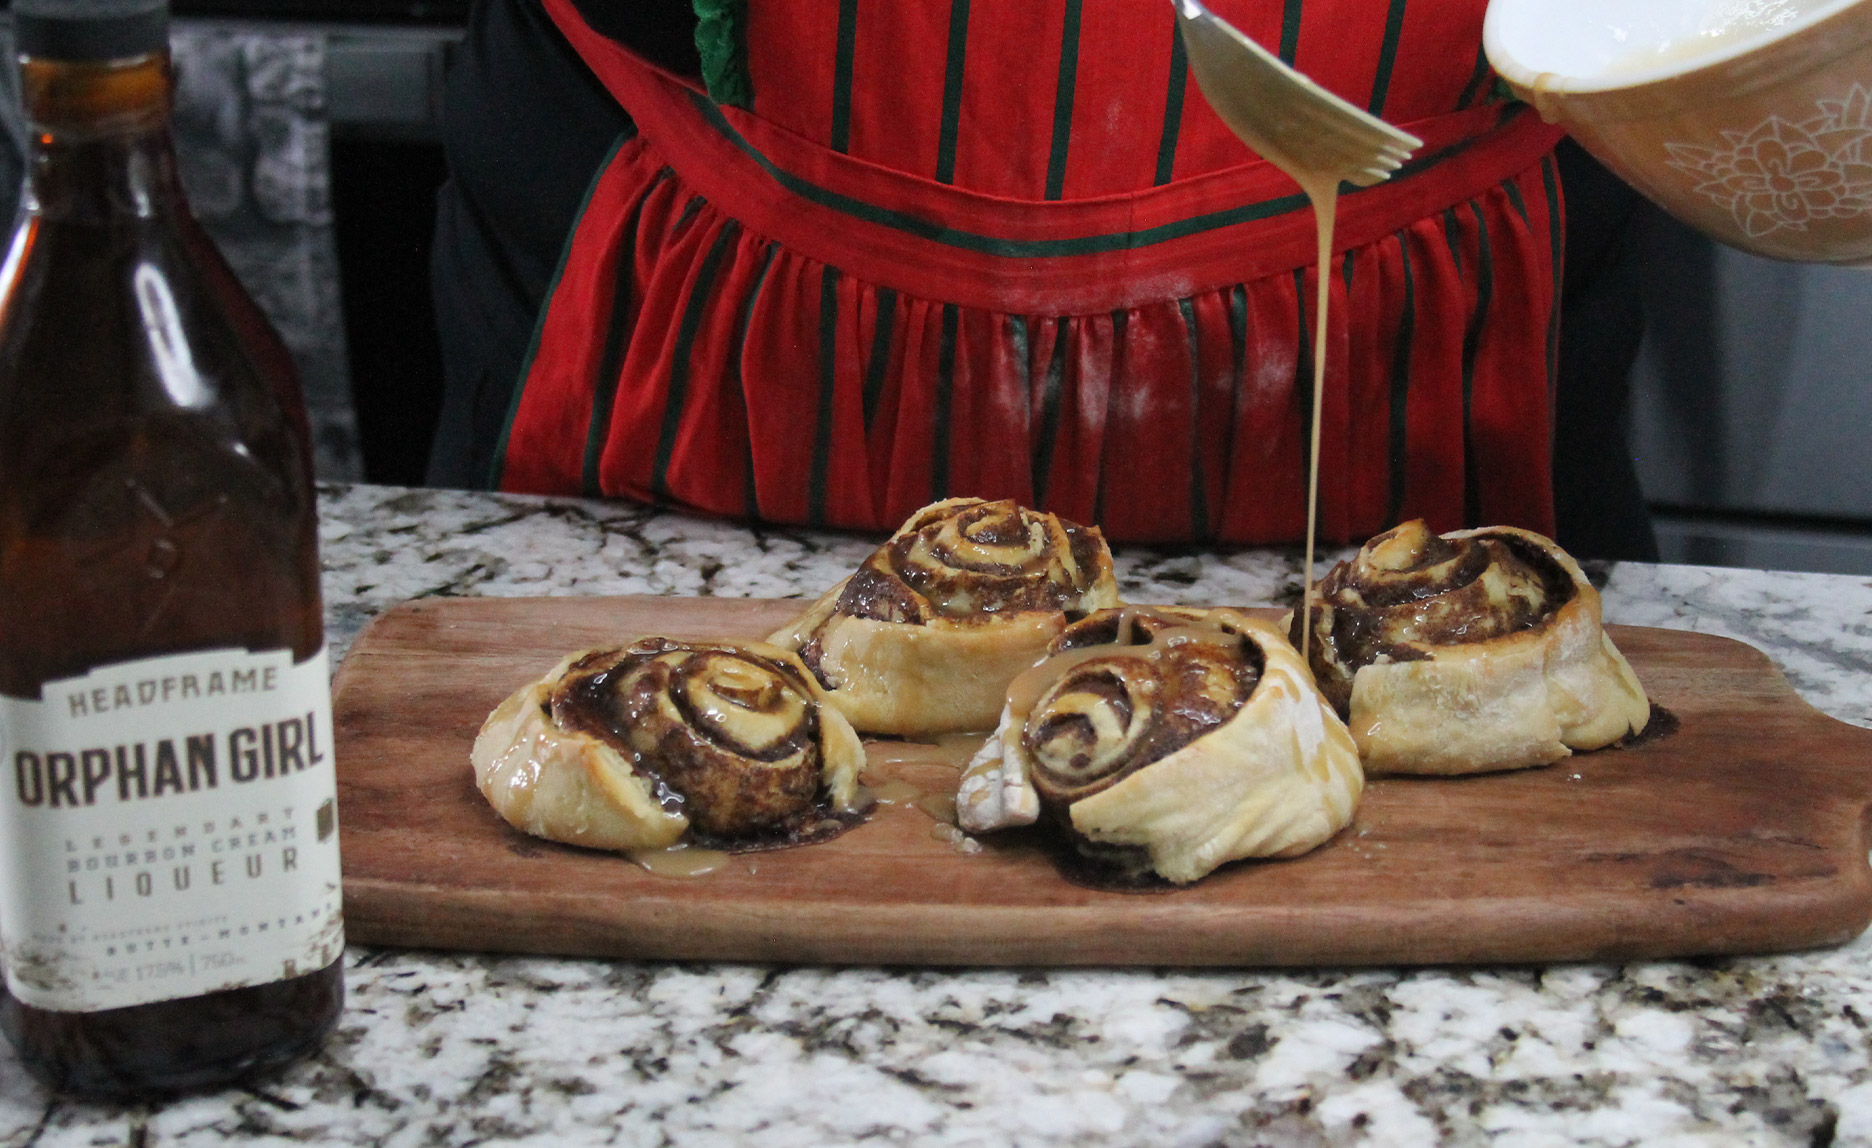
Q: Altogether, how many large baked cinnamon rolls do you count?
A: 4